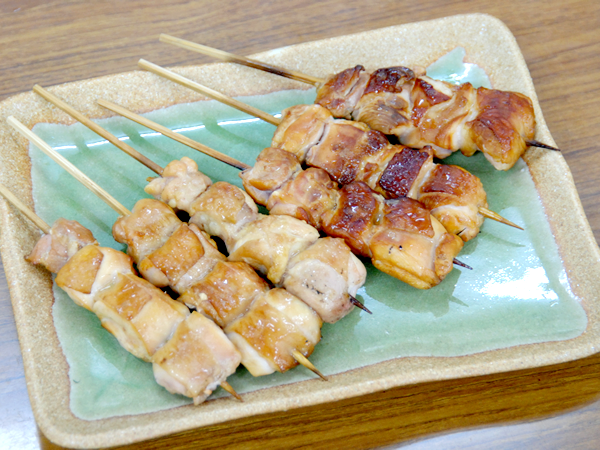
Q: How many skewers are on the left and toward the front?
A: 3